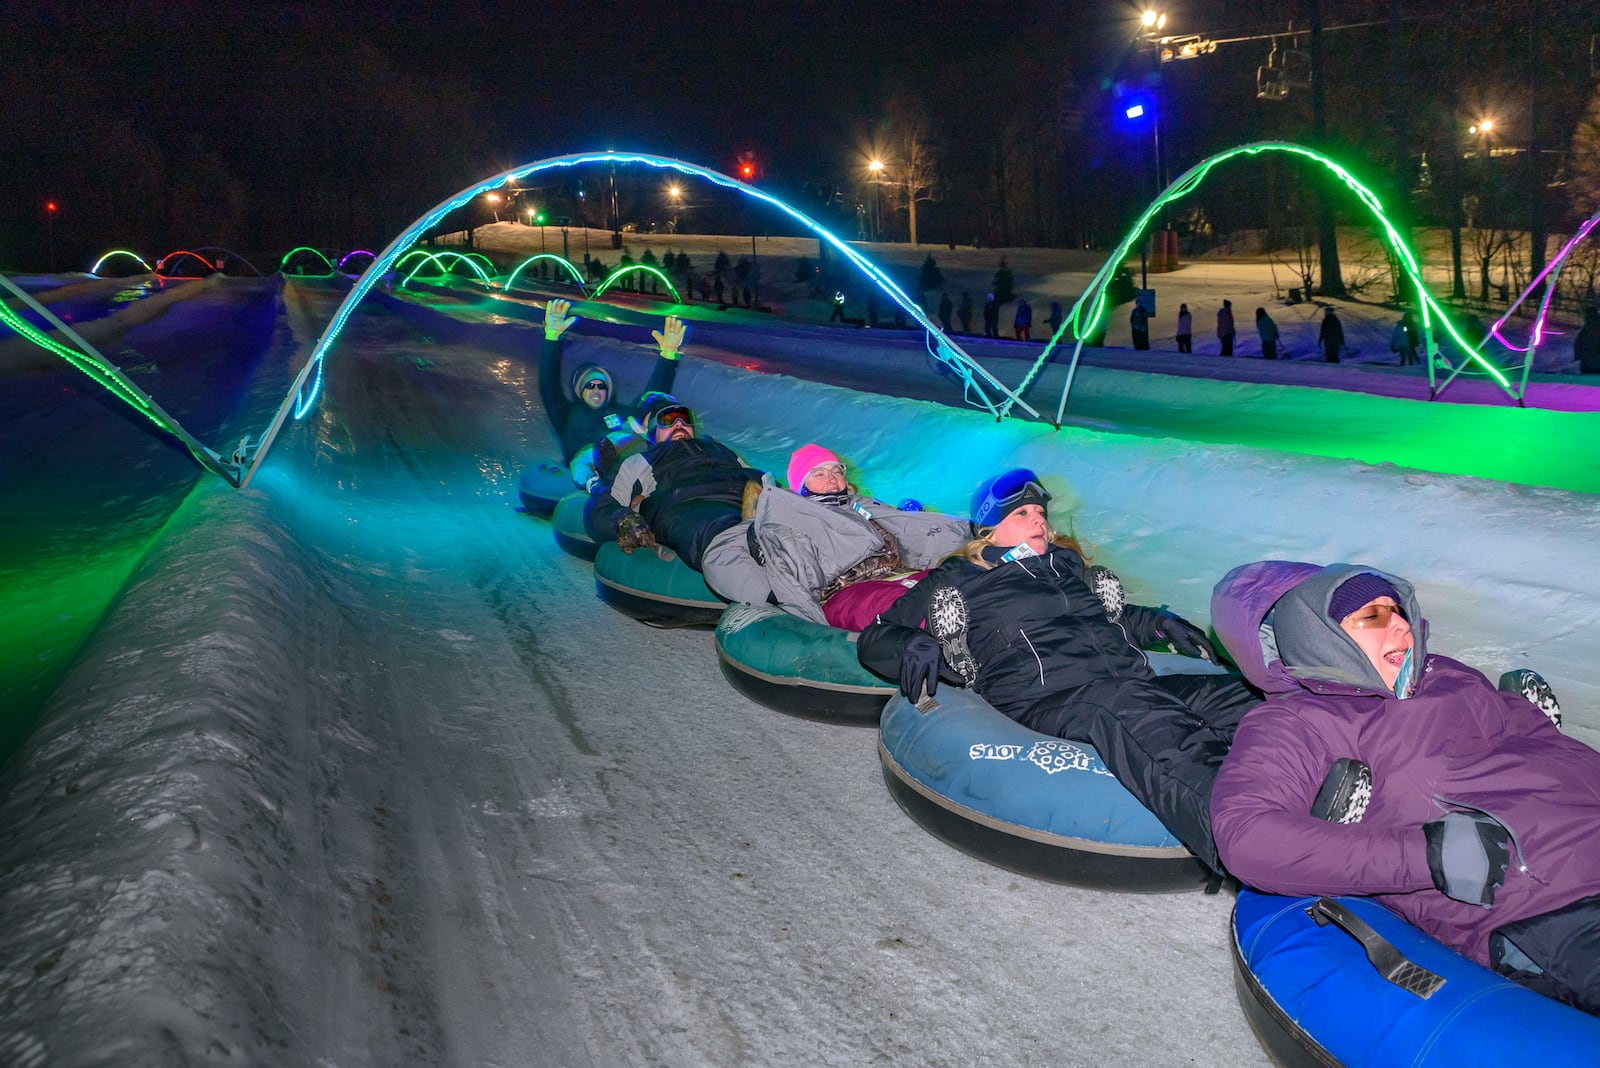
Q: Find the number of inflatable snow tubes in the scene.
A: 6